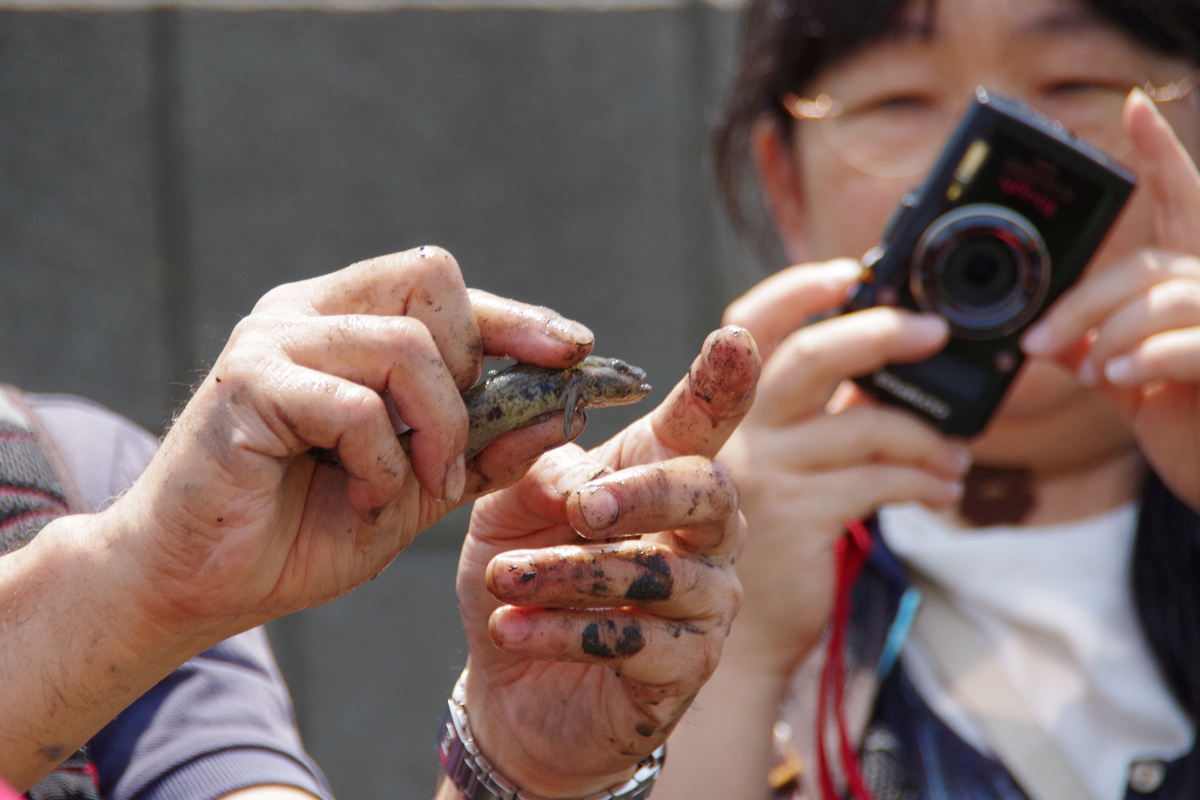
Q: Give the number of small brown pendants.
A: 1